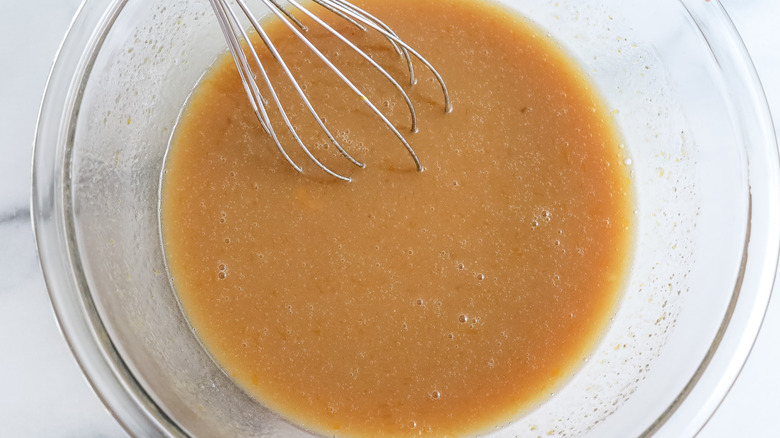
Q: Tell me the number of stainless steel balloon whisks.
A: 1